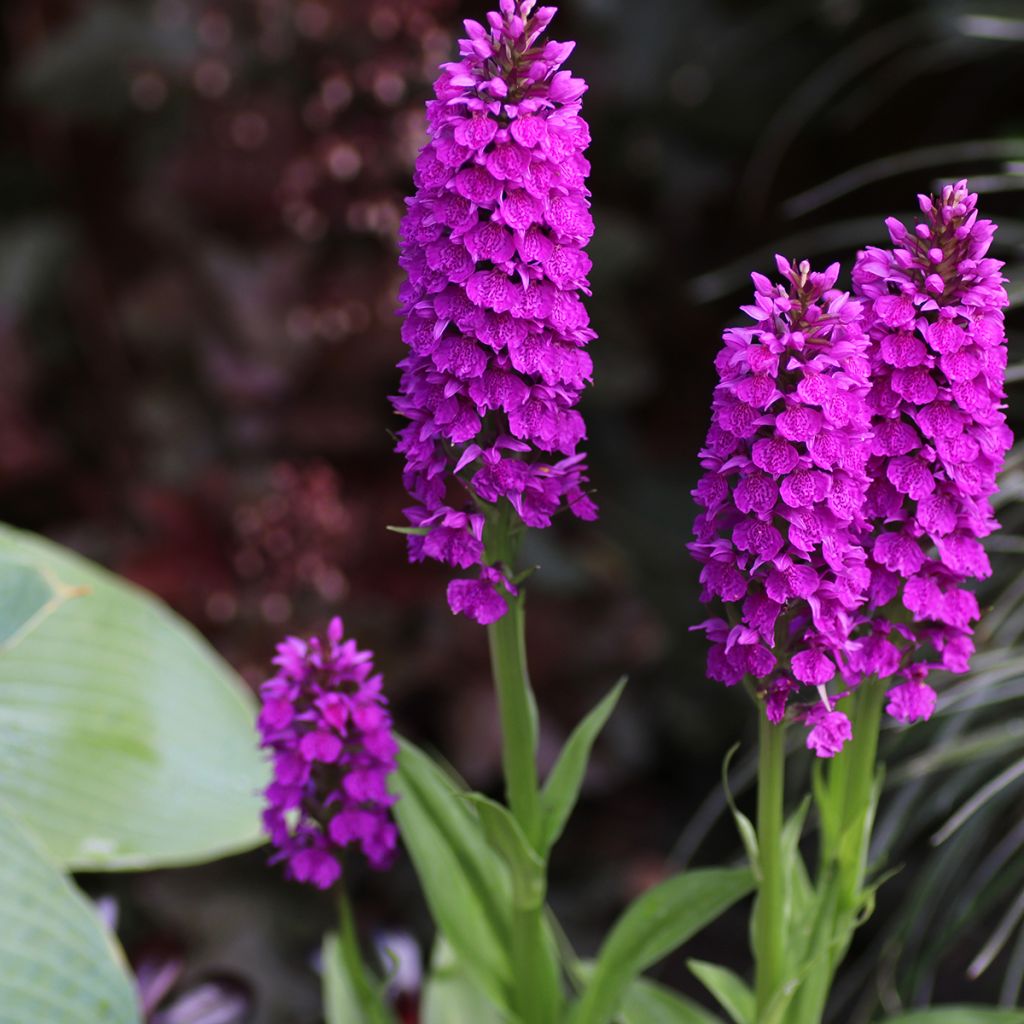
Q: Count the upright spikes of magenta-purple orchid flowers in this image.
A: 4